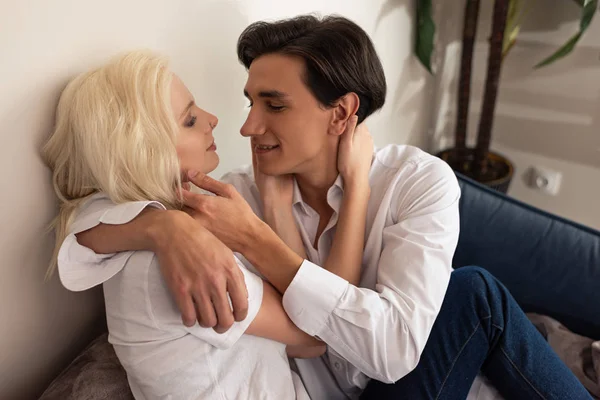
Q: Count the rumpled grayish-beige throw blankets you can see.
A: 1